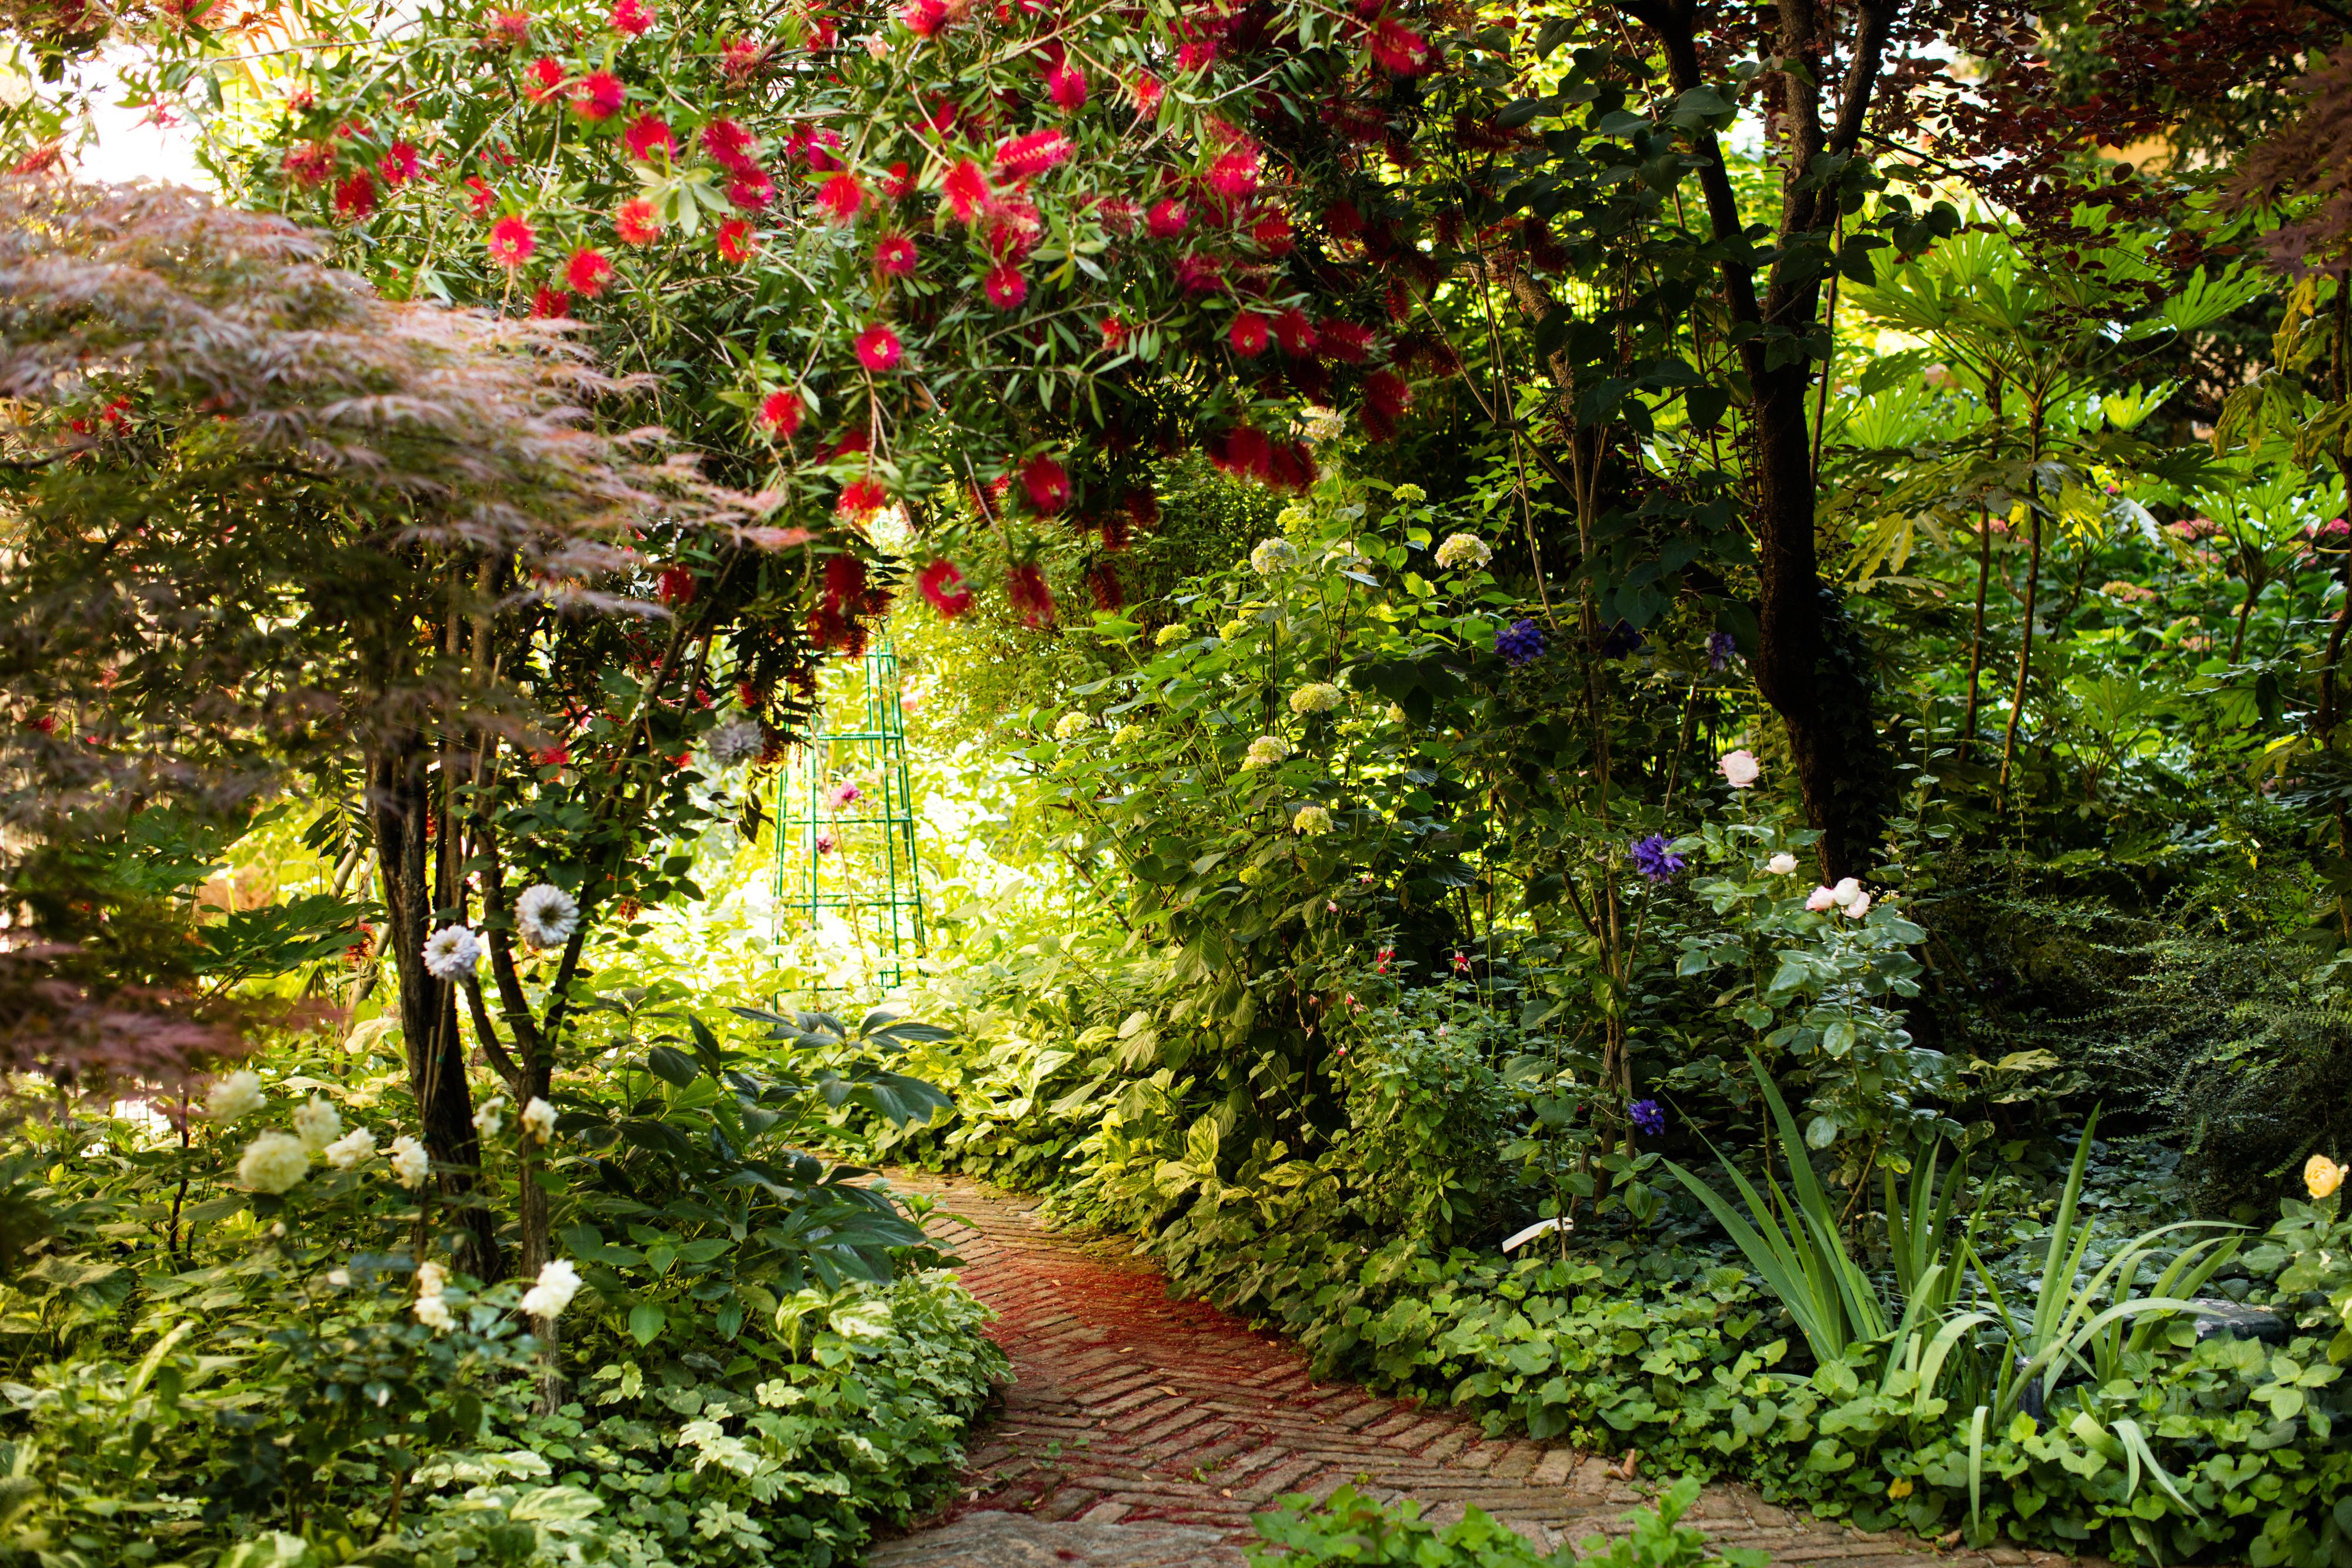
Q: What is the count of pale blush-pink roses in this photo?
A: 5